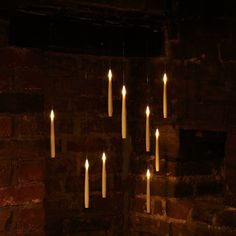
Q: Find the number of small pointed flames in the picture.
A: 9